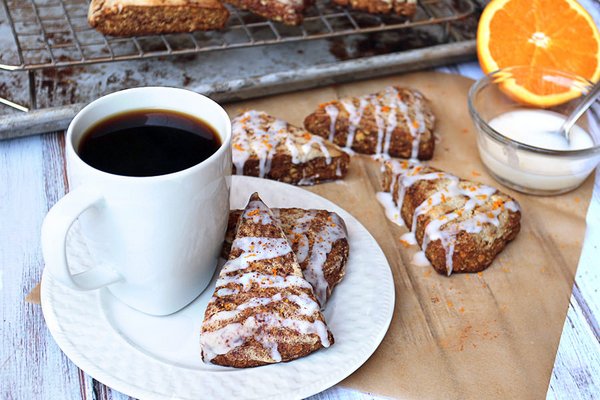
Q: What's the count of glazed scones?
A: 5